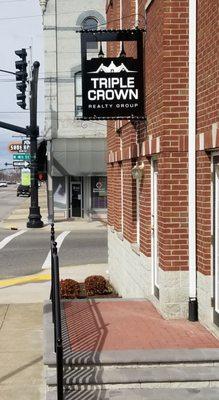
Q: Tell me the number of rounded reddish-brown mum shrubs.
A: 2